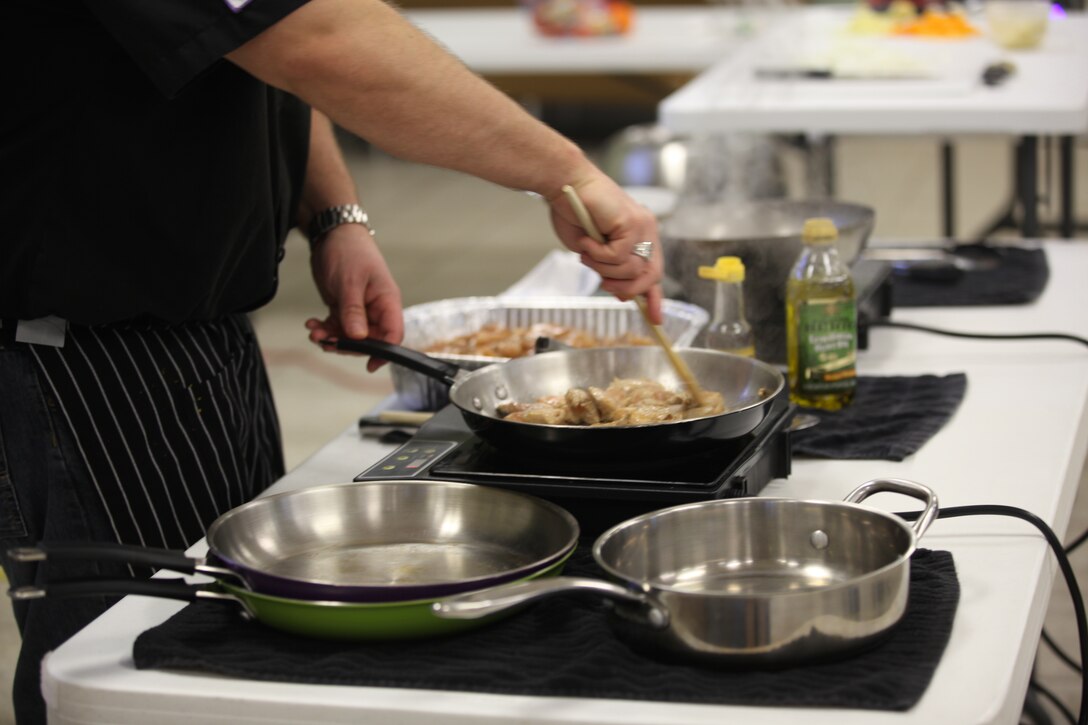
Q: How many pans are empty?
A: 3